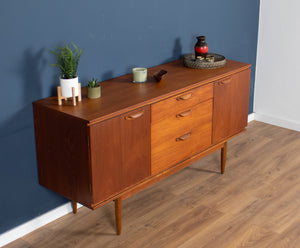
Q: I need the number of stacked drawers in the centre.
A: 3